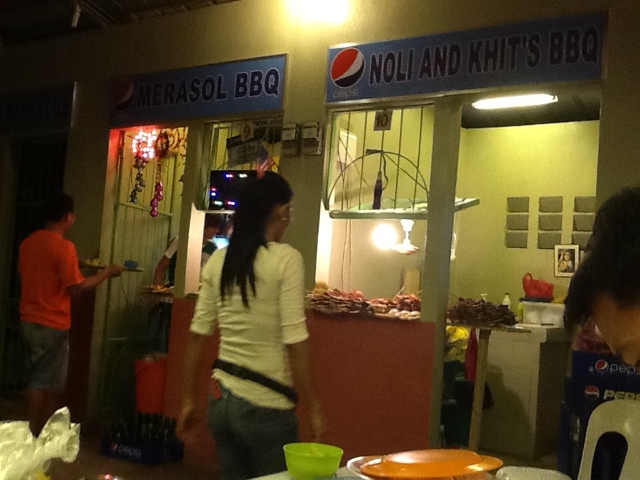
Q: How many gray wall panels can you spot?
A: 9